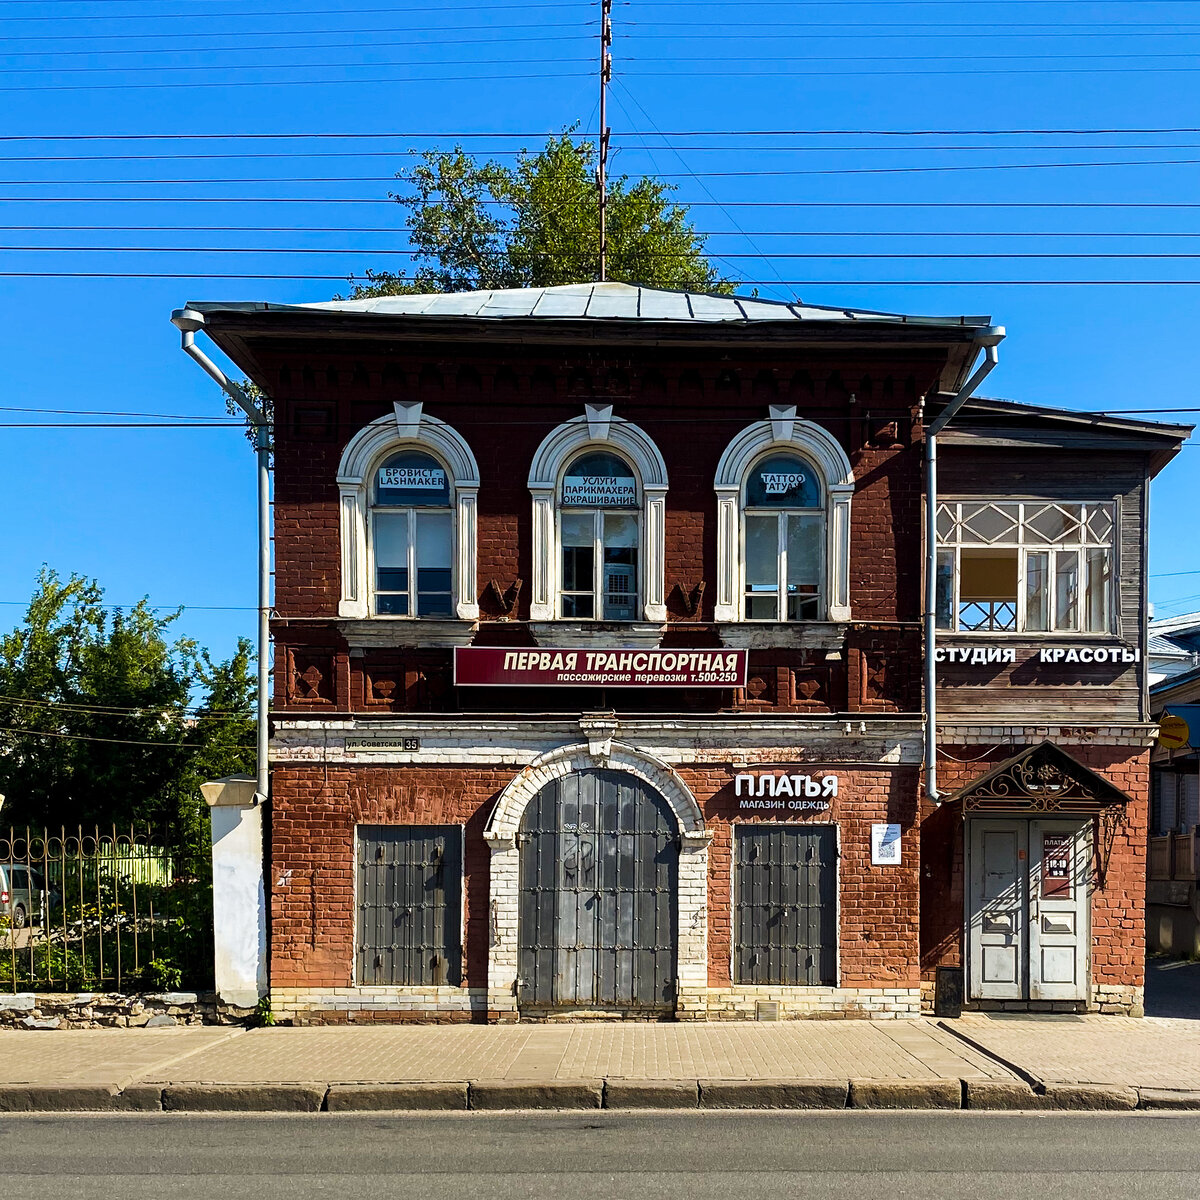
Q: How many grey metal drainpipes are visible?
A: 2